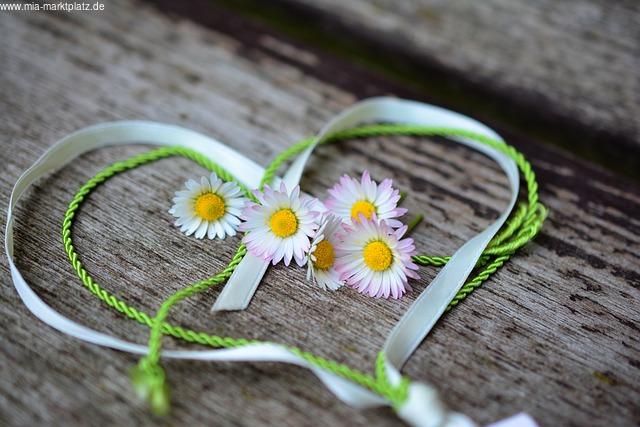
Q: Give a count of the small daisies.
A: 5